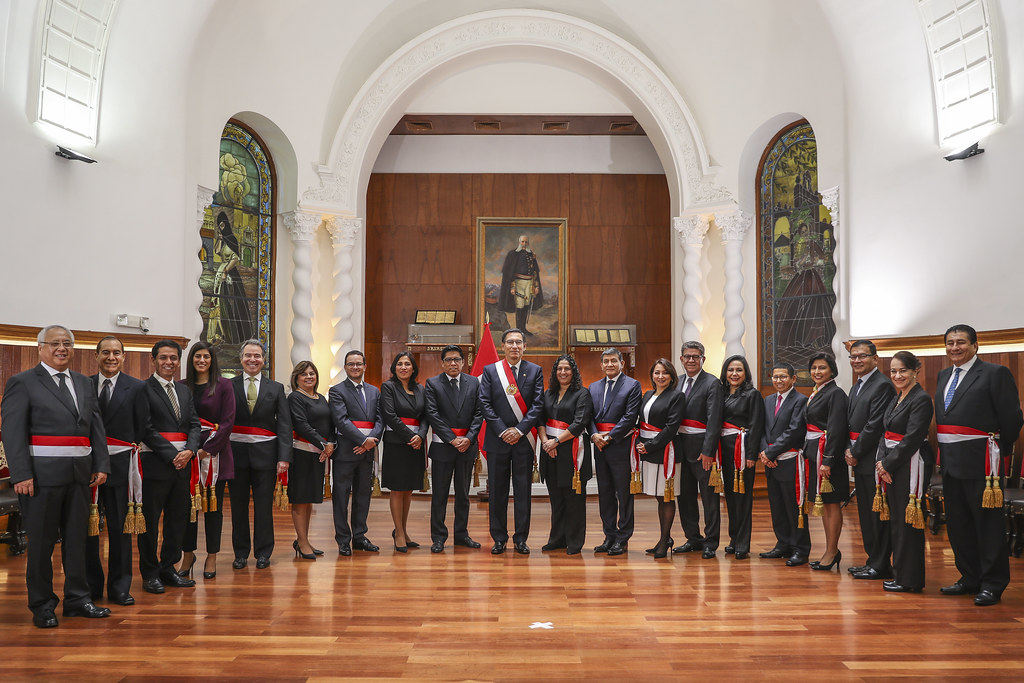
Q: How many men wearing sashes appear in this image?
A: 12